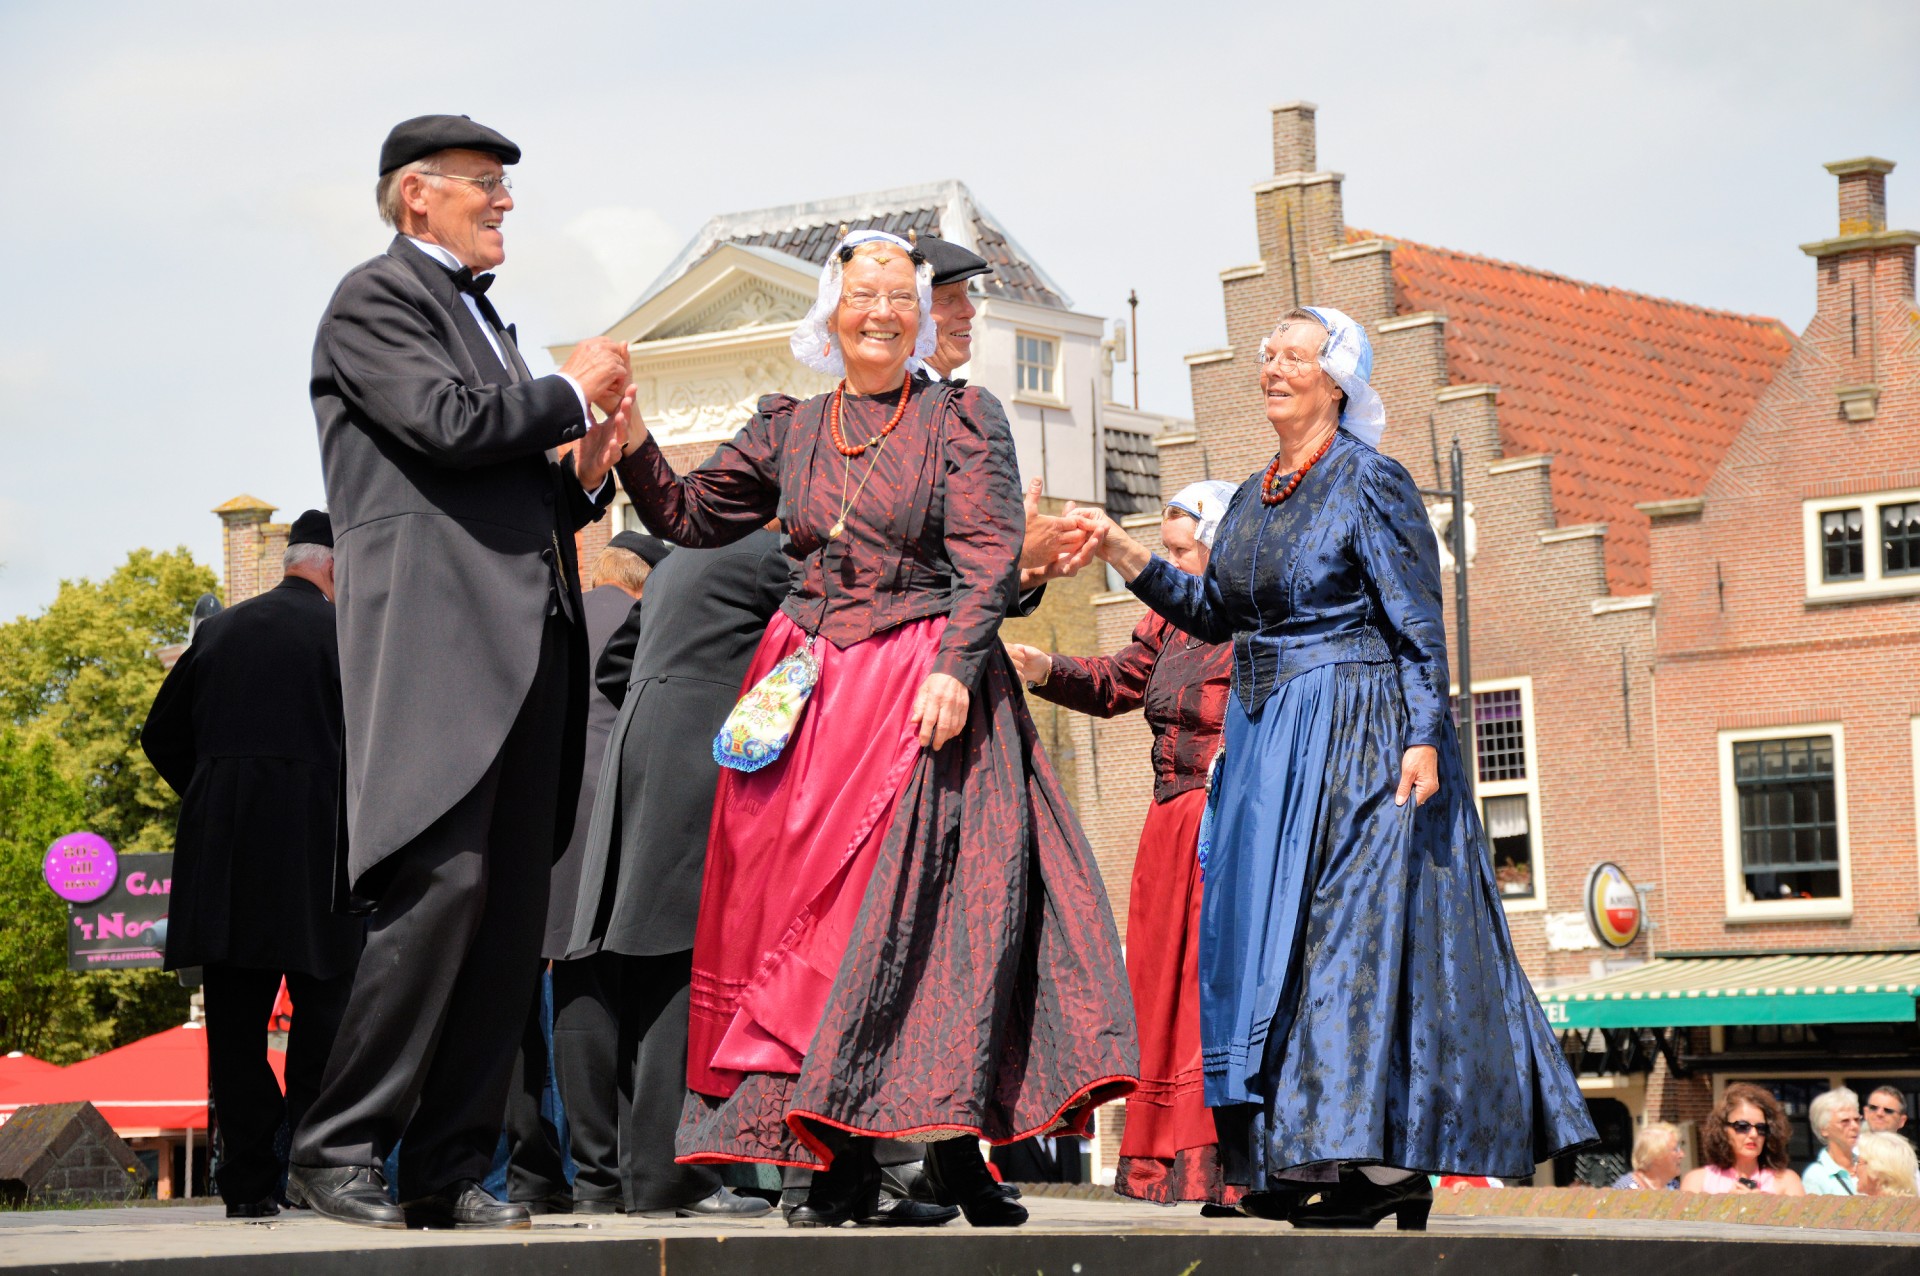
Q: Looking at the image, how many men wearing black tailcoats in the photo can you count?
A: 5